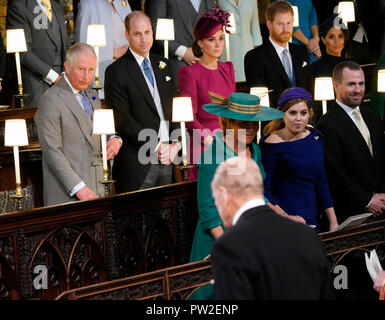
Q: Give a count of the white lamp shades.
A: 12